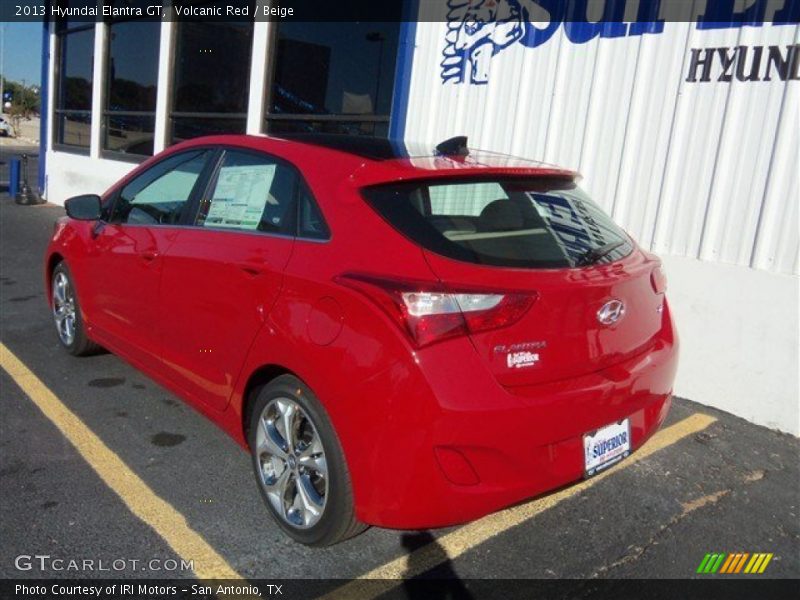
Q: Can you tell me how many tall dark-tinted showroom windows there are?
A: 4